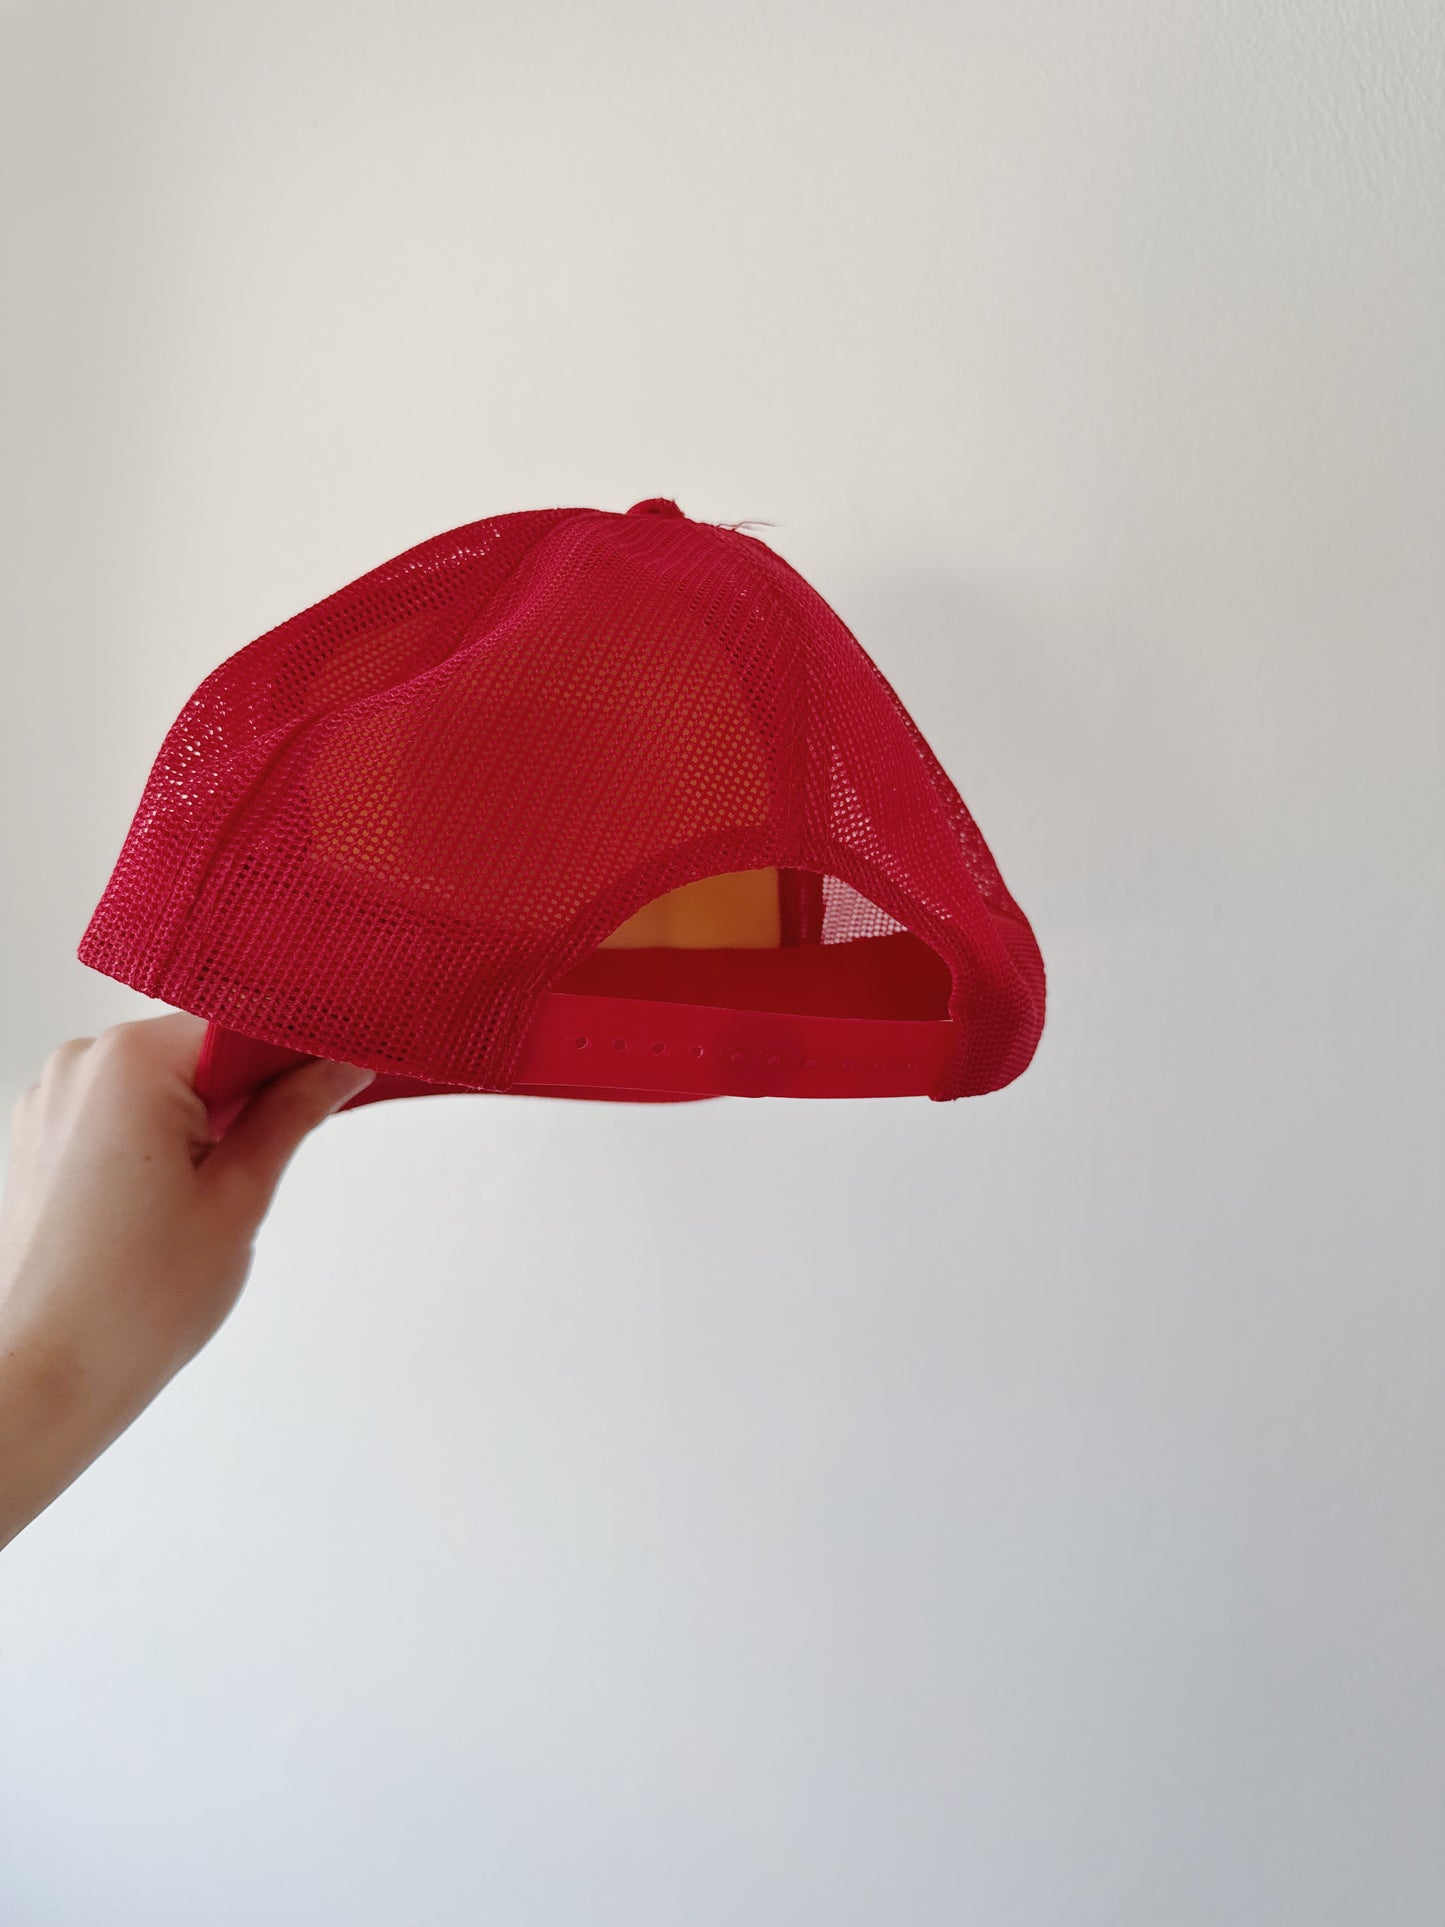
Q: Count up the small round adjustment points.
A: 10